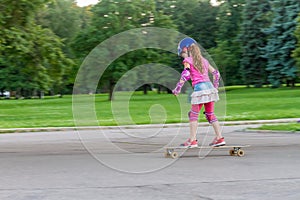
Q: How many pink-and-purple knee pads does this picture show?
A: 2